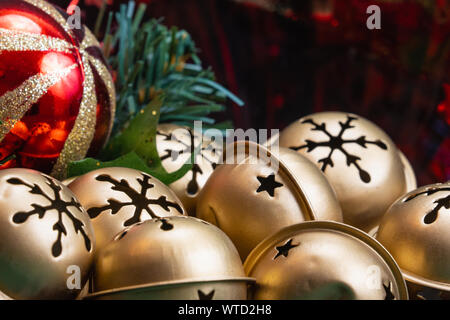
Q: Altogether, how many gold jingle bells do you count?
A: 8